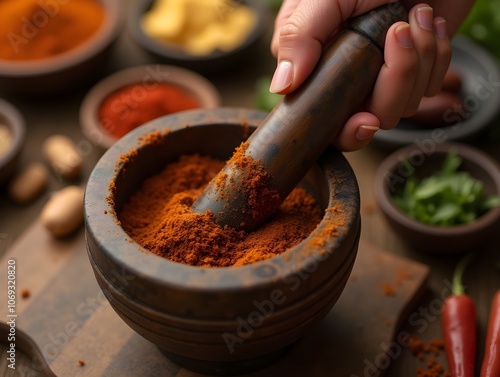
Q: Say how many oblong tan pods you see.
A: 3